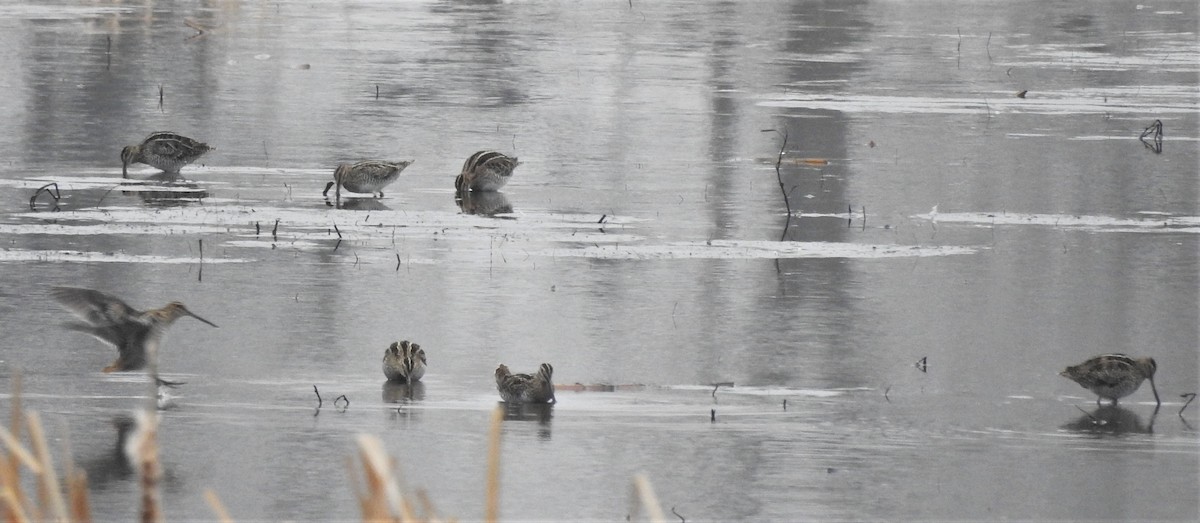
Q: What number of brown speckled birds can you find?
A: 7